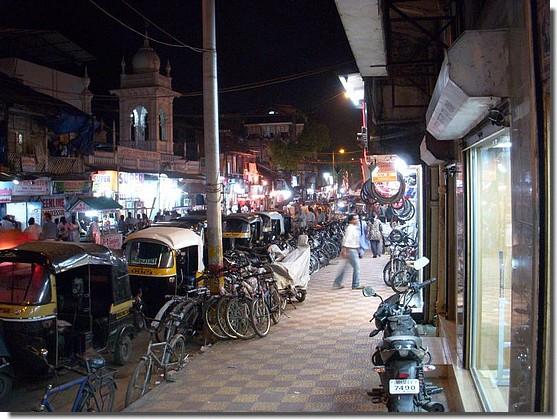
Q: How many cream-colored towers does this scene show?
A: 1